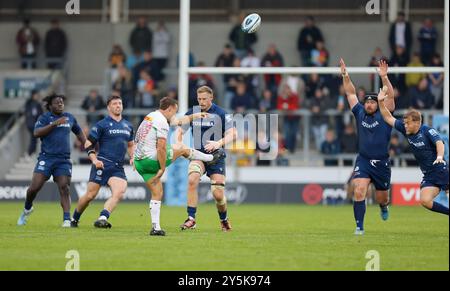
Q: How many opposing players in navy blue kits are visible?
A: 5